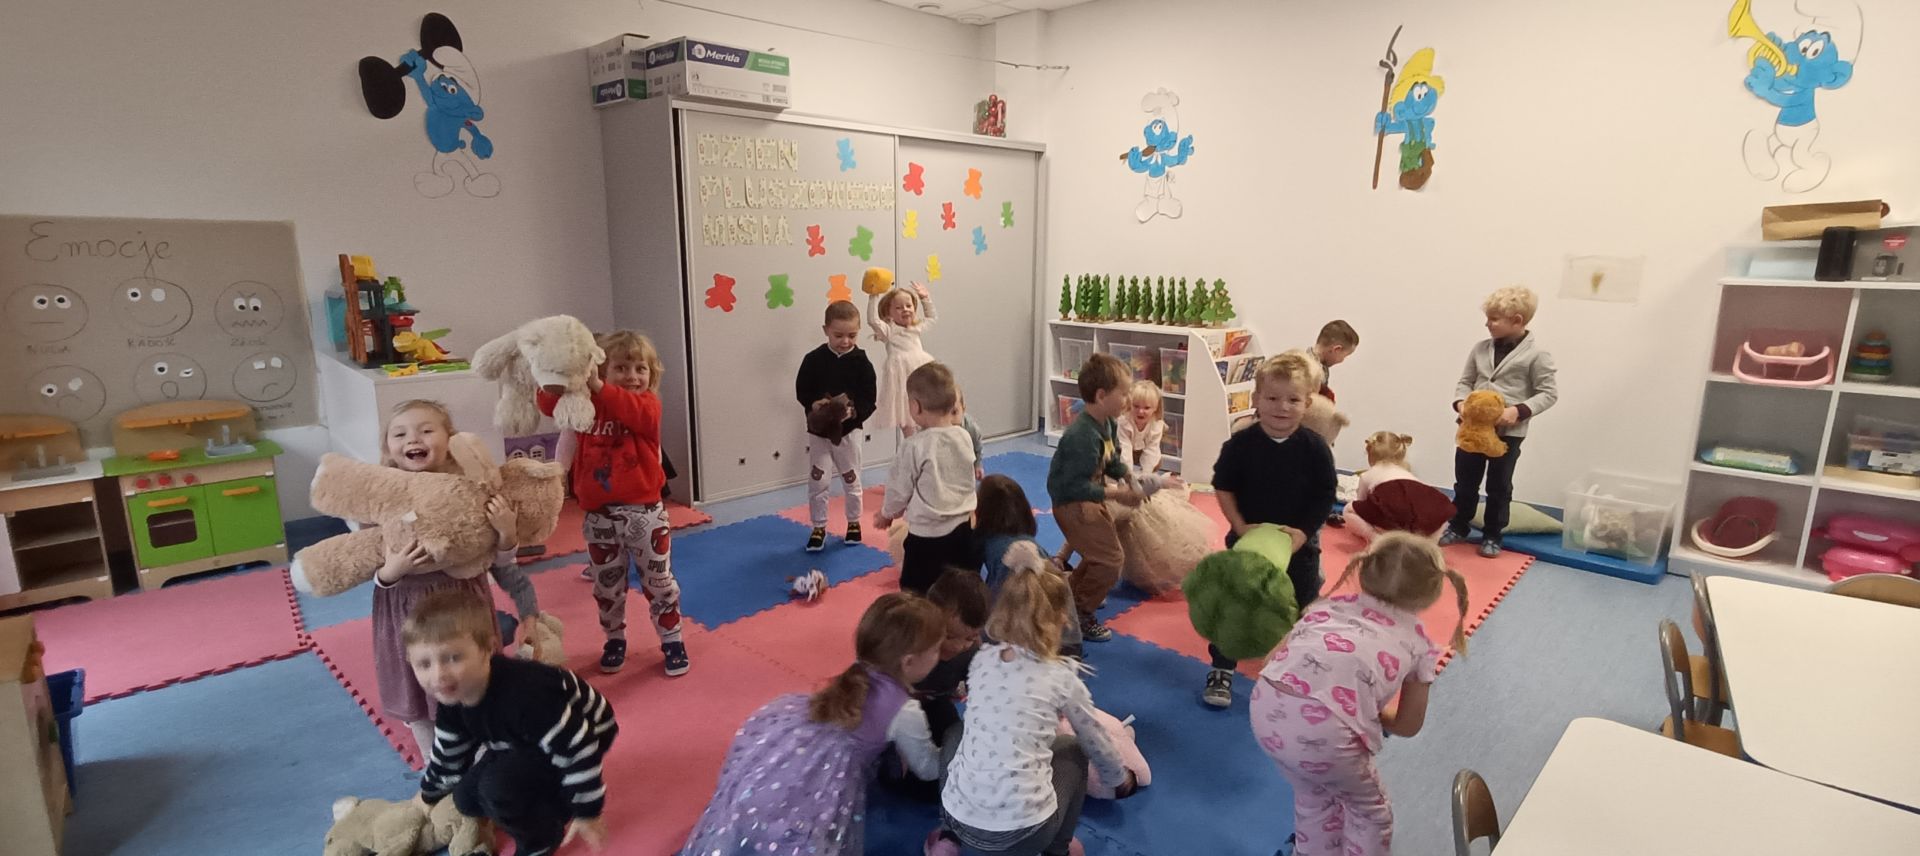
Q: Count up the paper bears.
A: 13